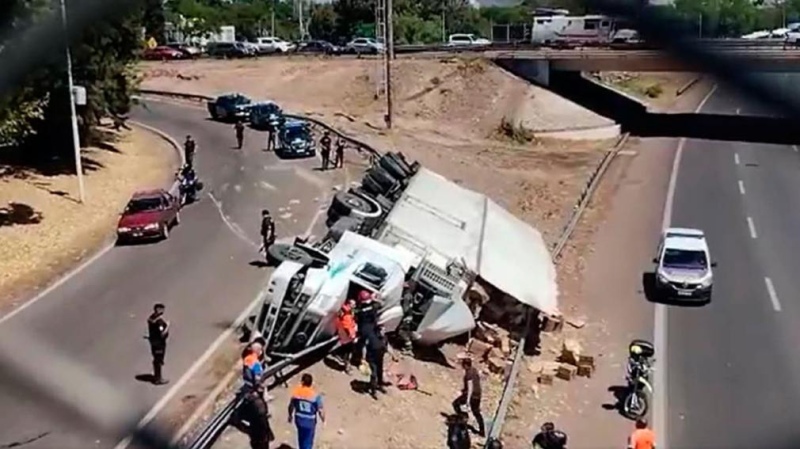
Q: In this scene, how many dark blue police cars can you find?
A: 3